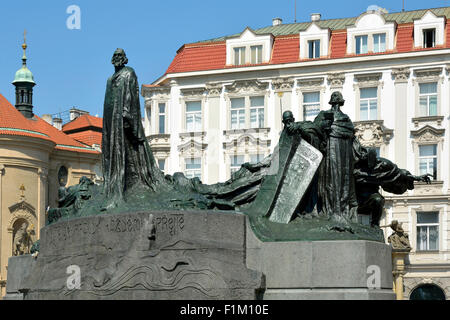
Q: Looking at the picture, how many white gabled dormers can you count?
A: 4